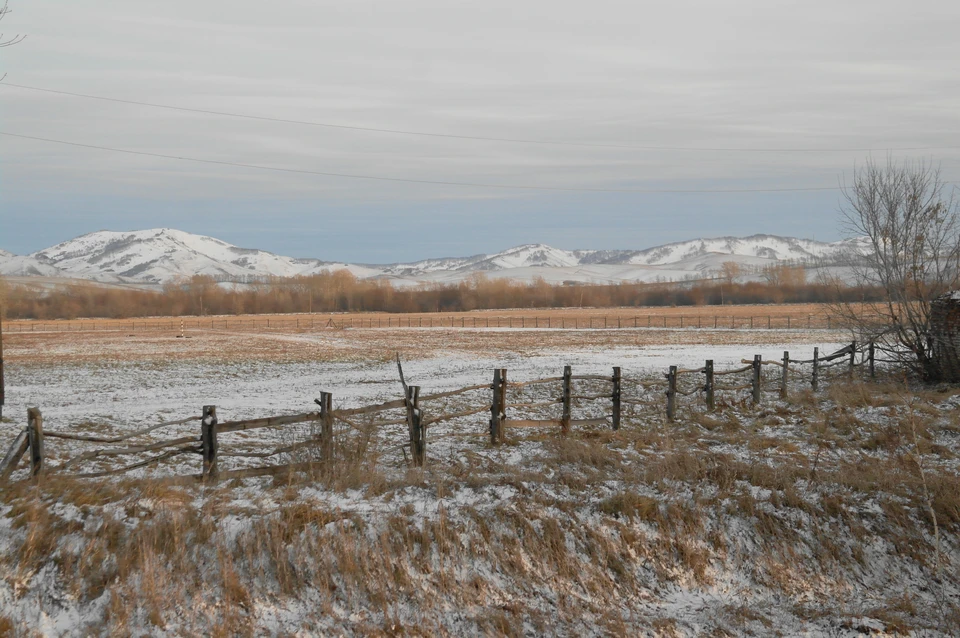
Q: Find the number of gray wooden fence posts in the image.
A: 14